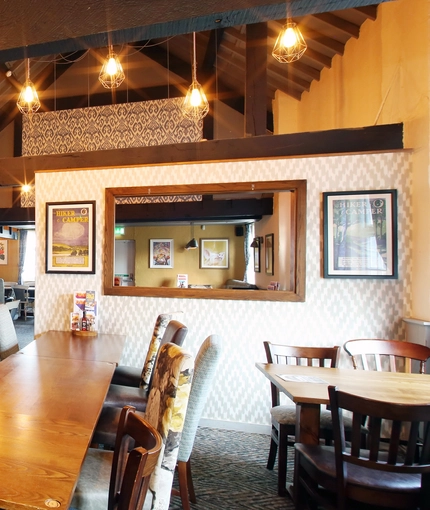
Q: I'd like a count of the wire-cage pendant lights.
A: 4